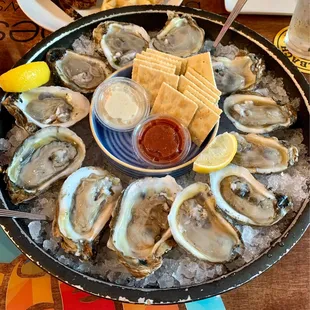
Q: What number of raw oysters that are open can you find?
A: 12